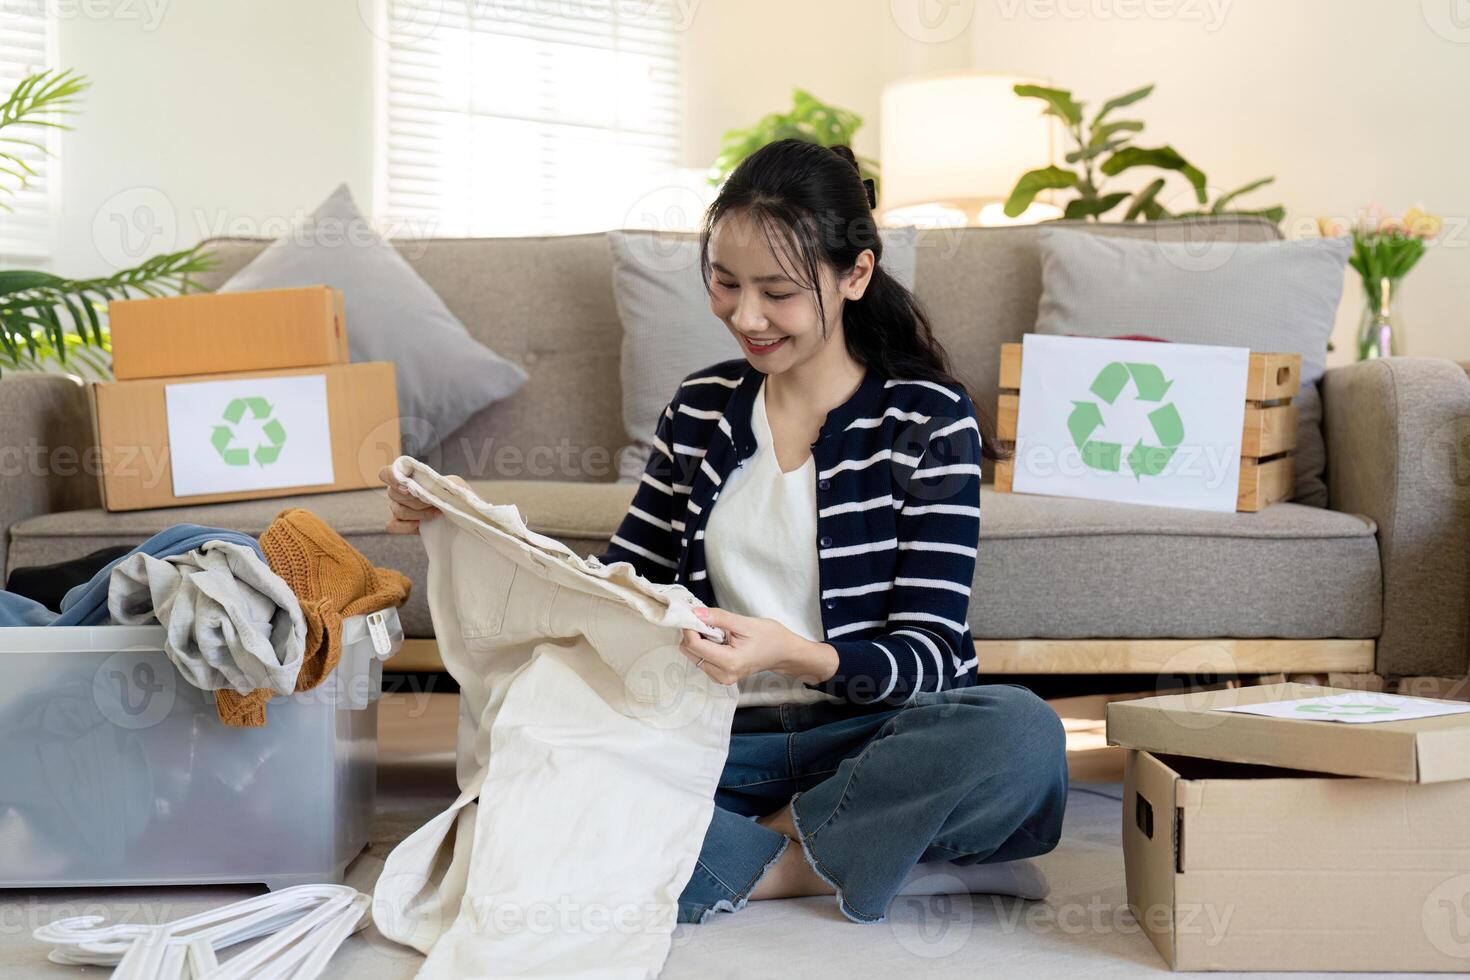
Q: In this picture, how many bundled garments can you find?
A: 4